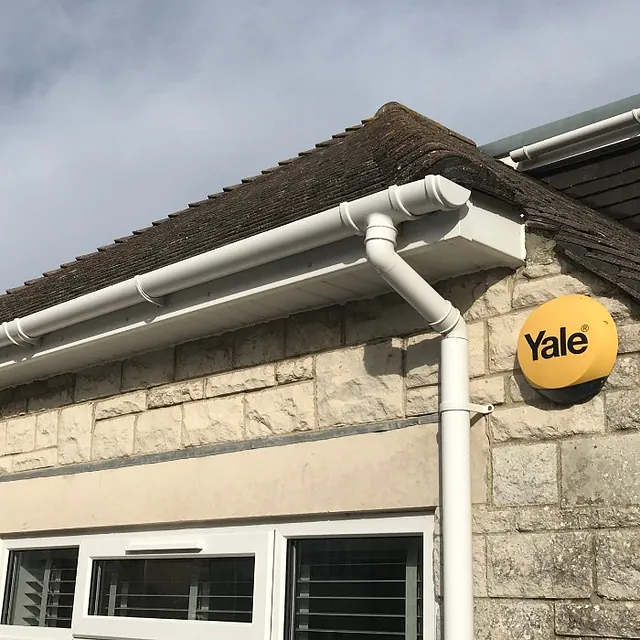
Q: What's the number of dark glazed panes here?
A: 3